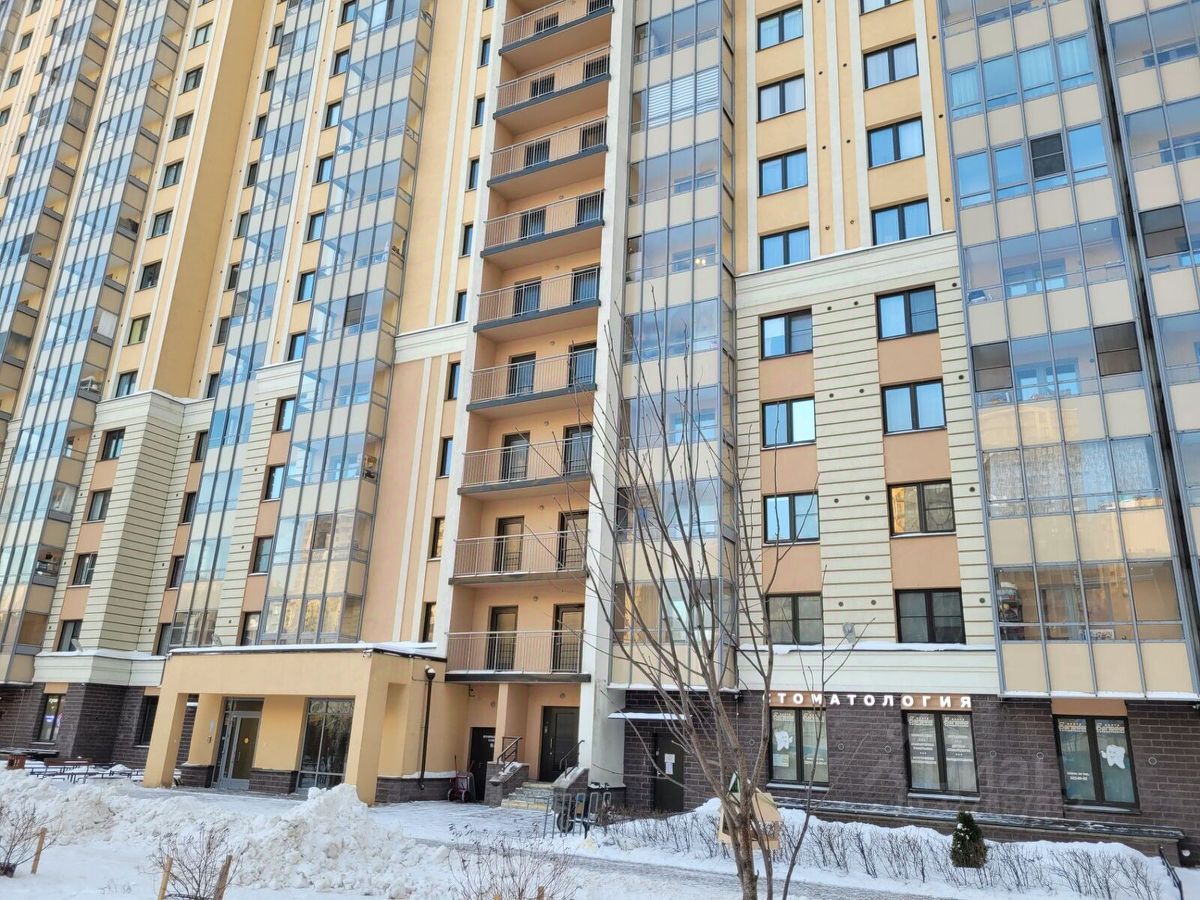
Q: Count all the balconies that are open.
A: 9